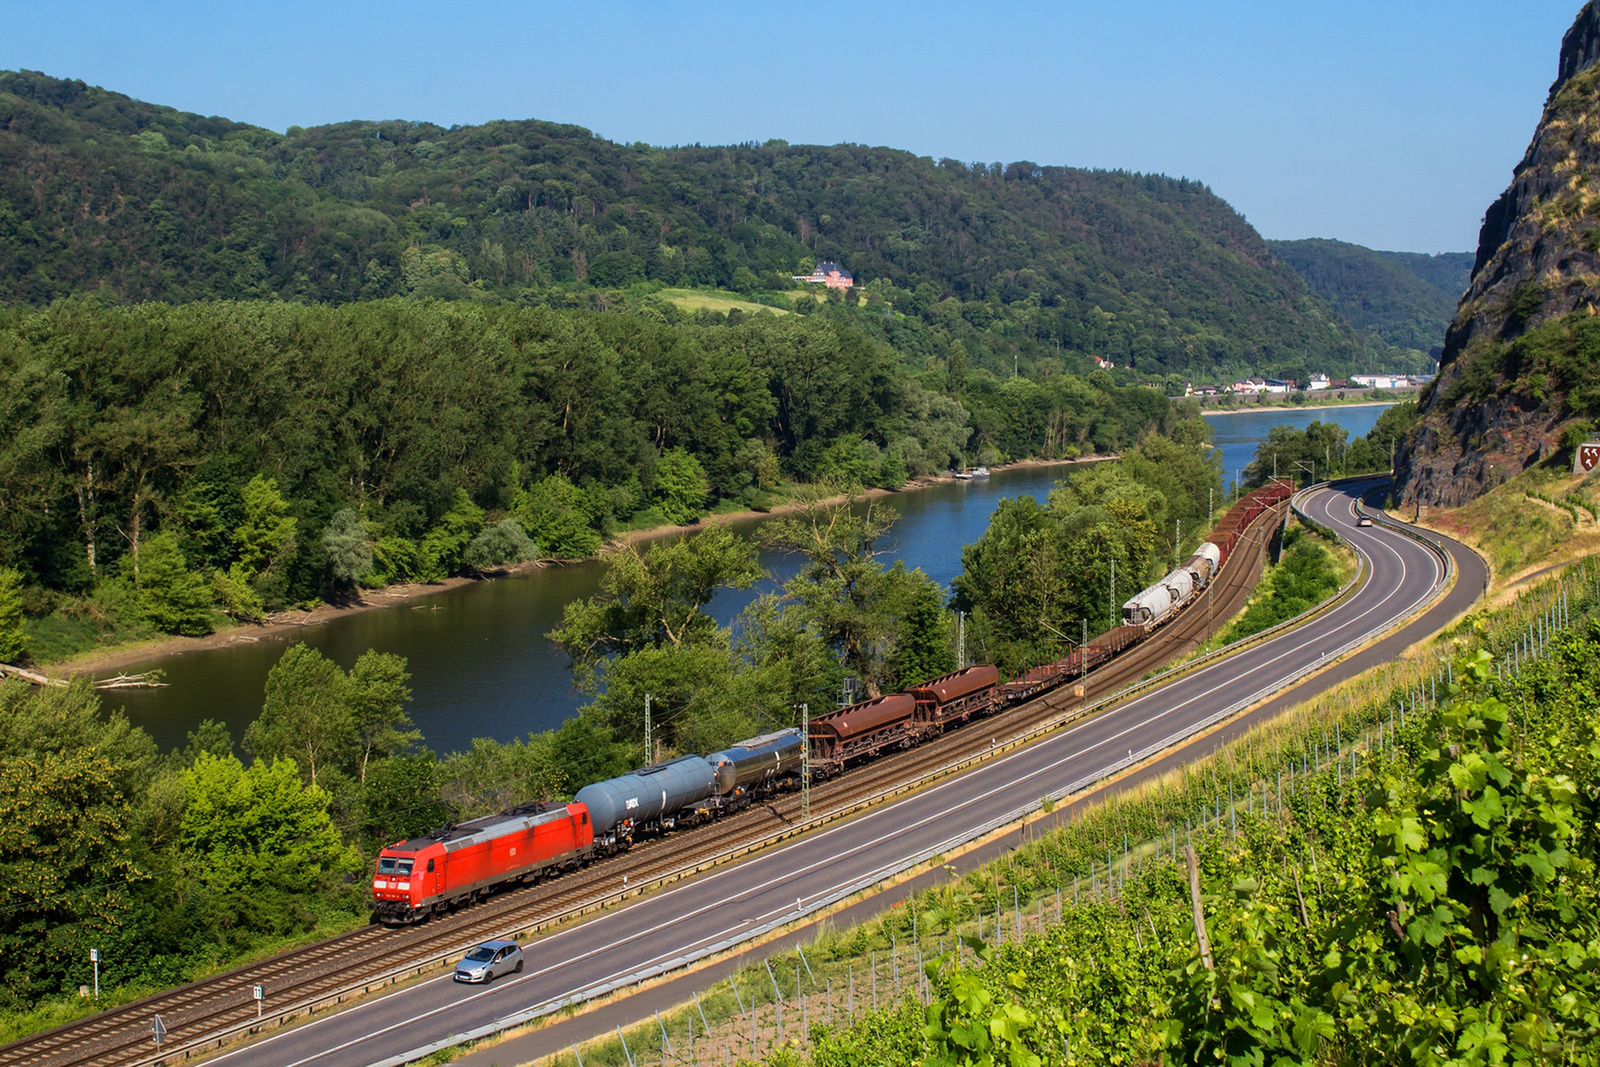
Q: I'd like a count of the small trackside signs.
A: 3